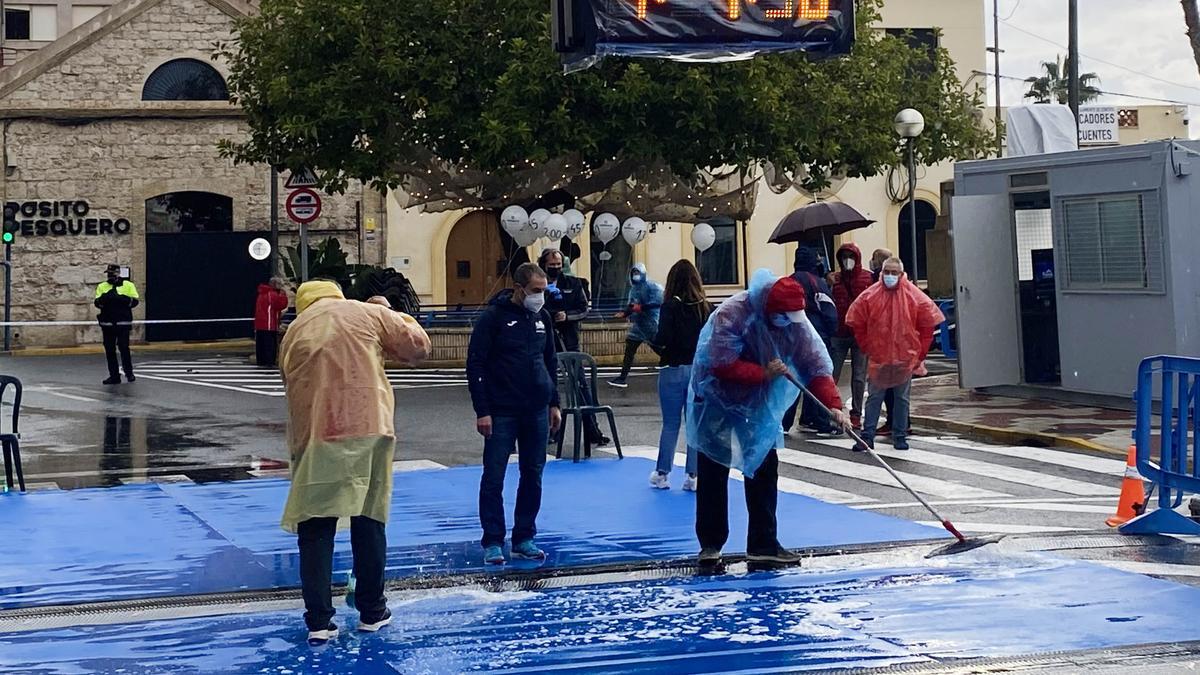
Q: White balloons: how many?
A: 8